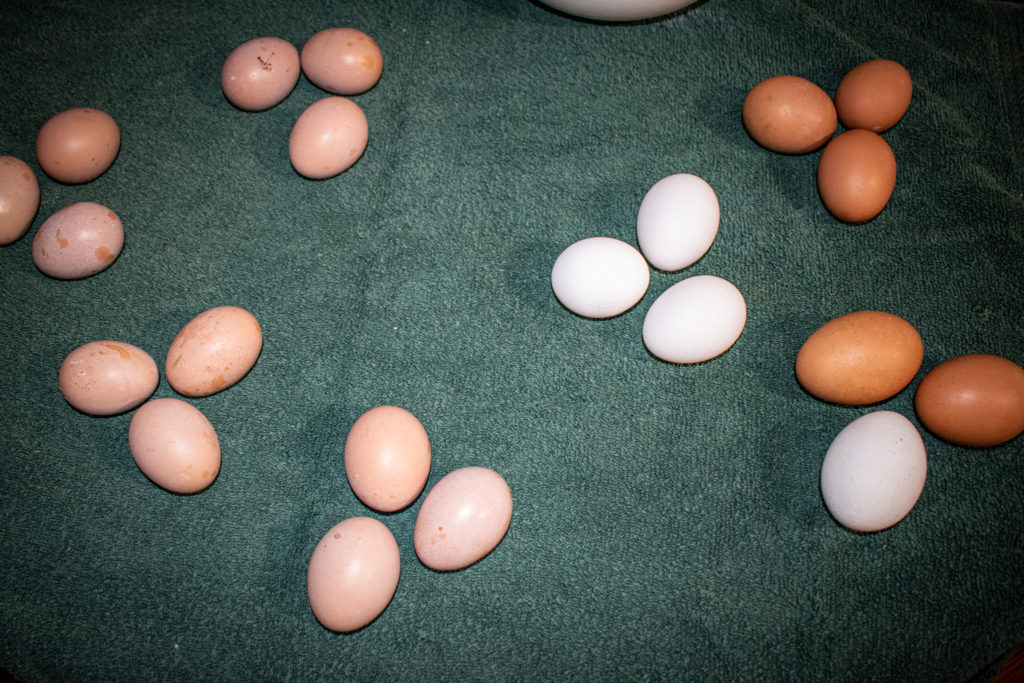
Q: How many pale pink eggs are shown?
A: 12